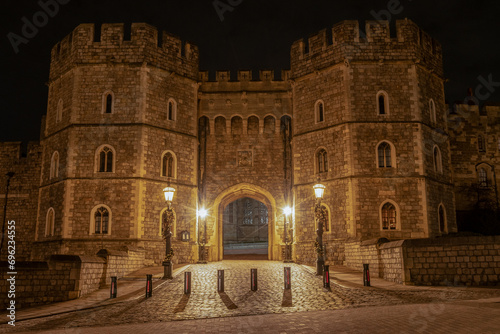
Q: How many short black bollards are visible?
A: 8